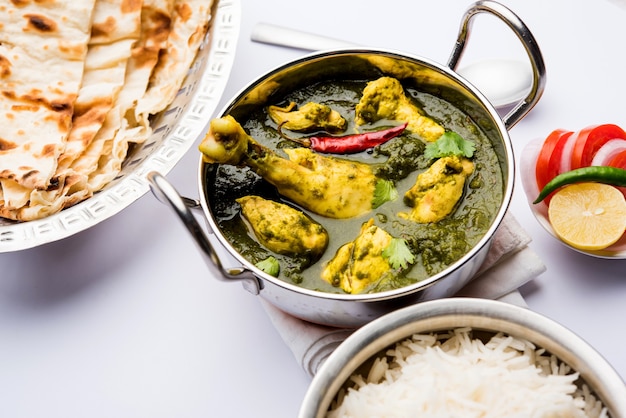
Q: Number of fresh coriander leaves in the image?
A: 4